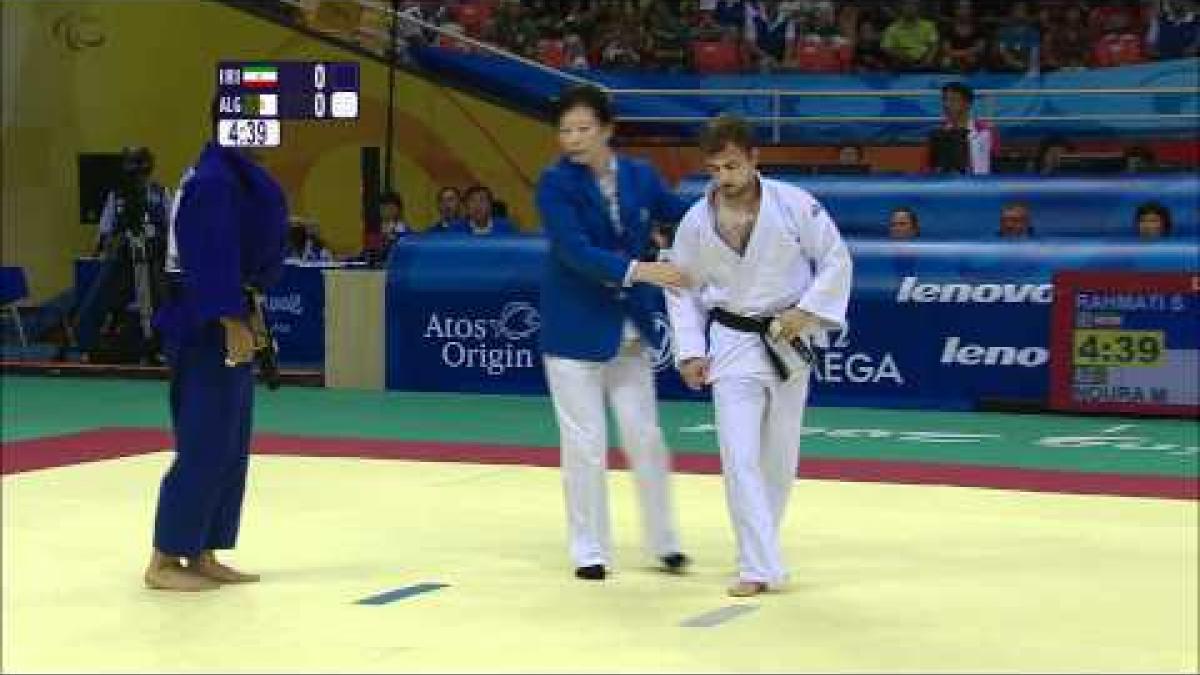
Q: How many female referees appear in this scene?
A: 1